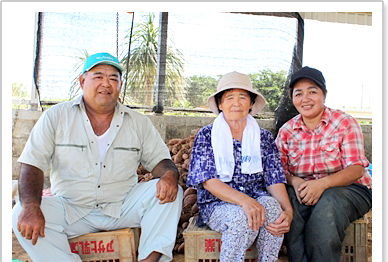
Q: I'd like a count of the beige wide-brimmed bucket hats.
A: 1